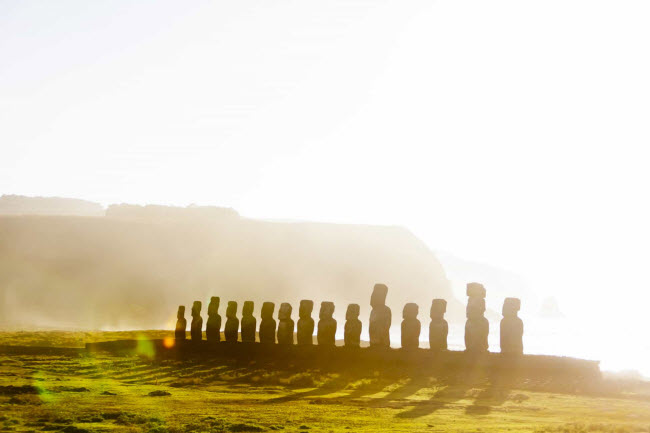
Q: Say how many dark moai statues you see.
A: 15